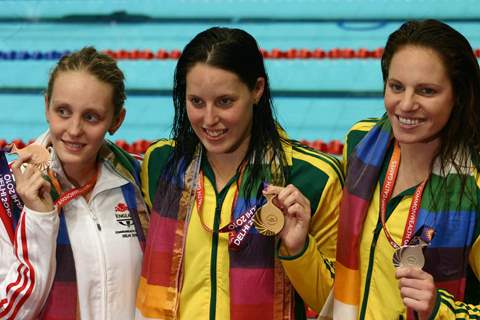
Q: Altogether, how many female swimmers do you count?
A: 3